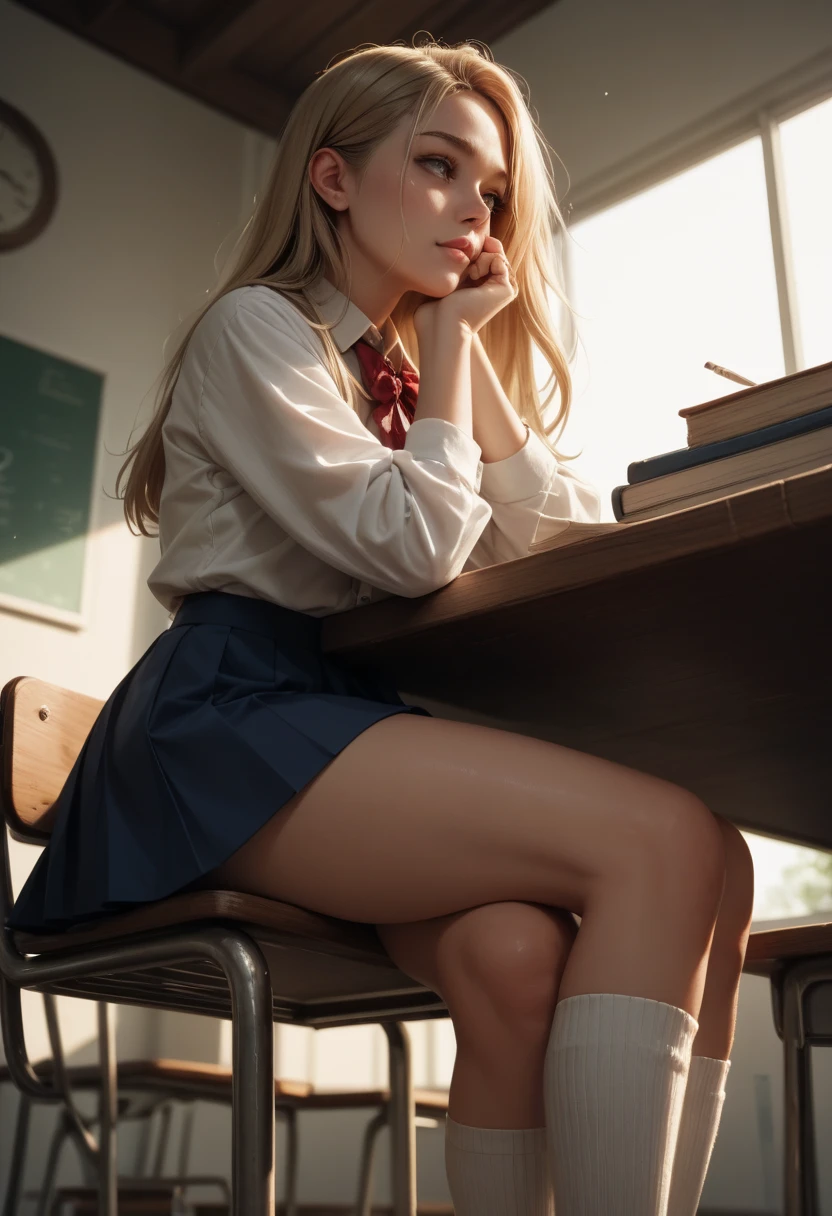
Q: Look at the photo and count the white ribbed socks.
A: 3